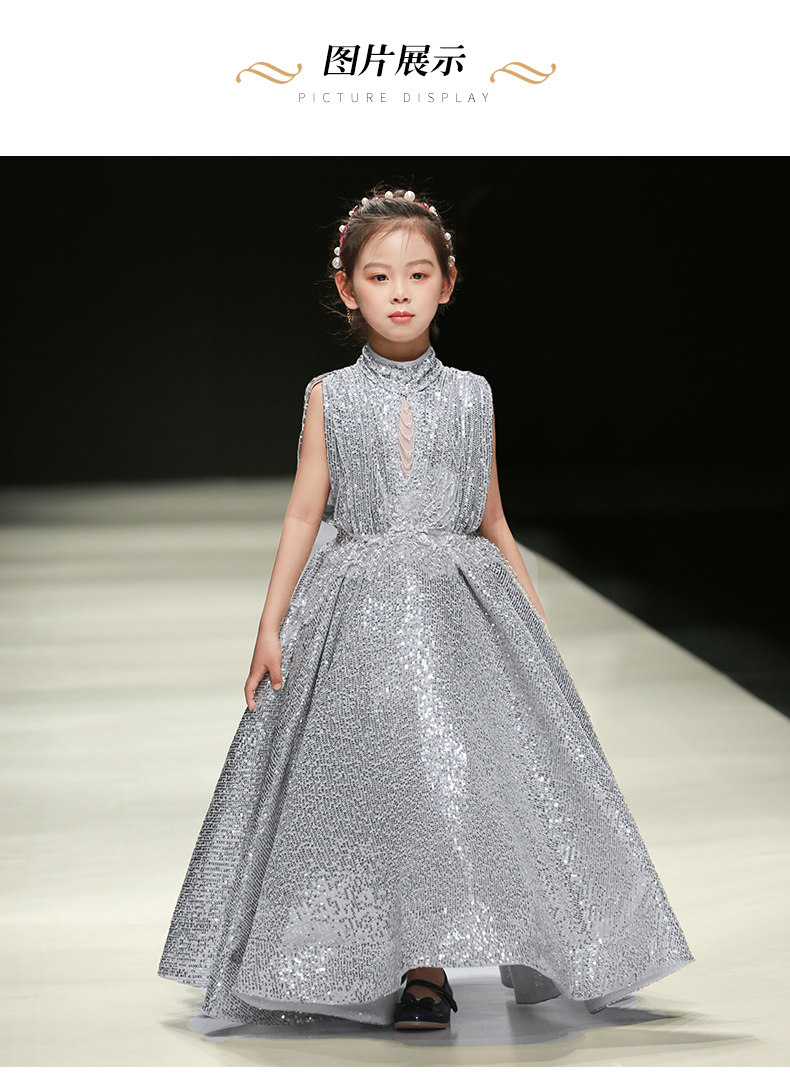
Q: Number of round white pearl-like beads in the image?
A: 10